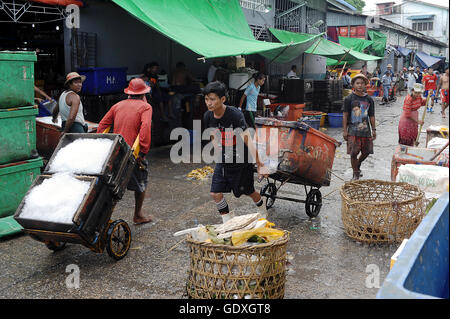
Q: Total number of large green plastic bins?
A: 3